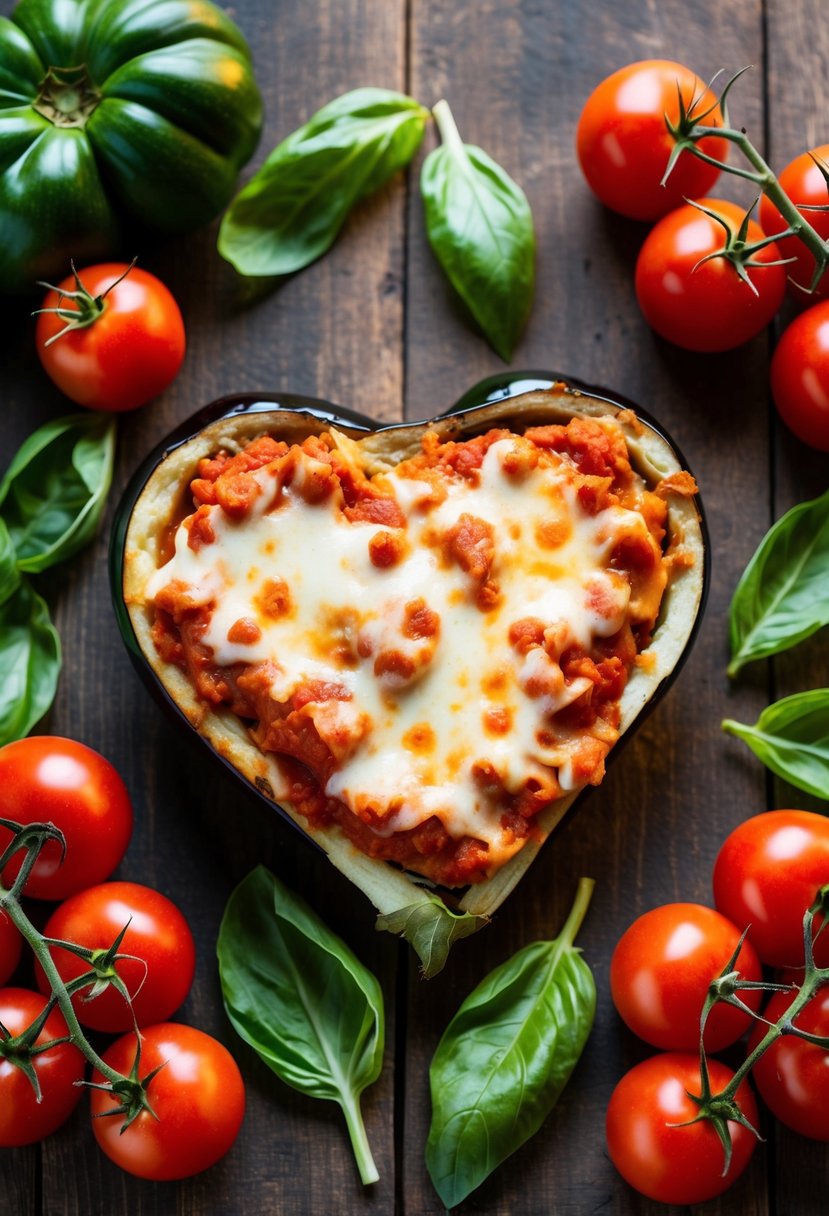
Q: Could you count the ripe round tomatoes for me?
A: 14